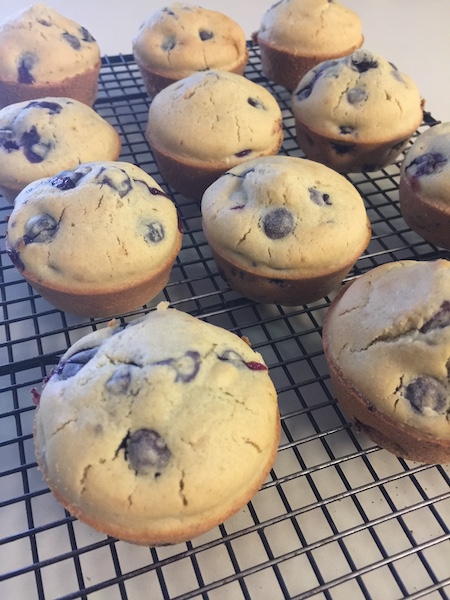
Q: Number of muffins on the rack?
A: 11